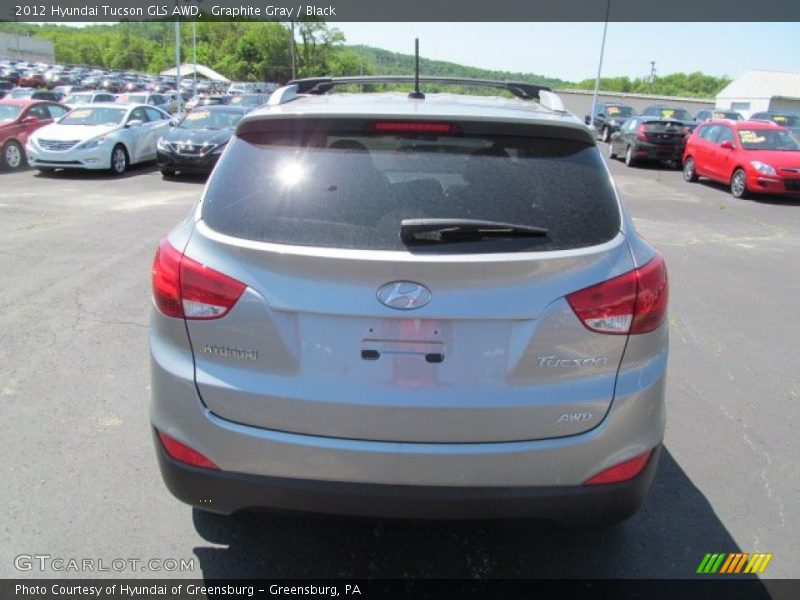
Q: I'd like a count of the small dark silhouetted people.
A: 0